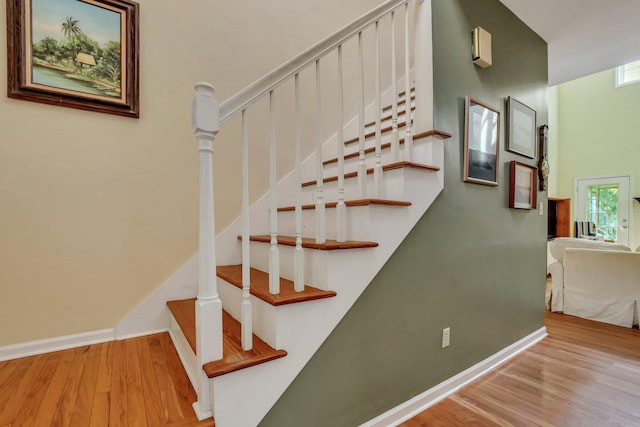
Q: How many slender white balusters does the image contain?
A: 9